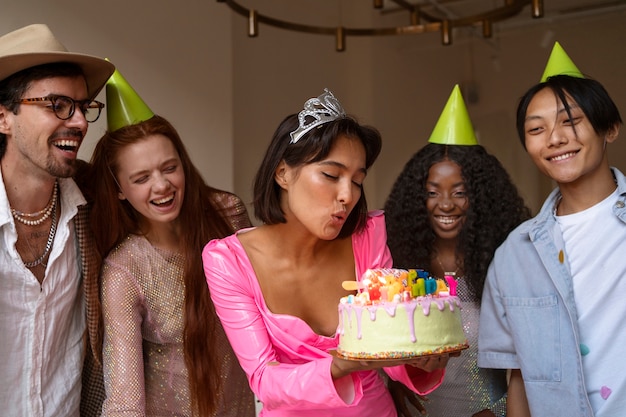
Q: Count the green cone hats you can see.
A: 3